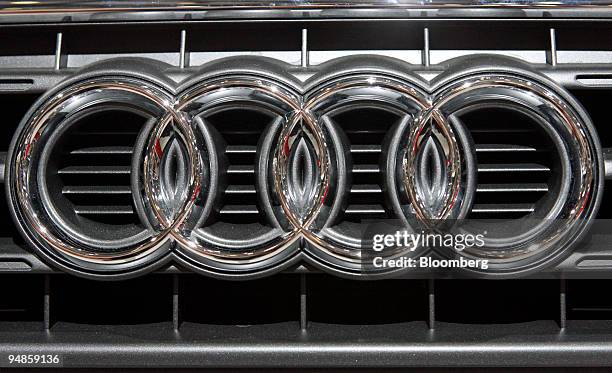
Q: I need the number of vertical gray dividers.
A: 10